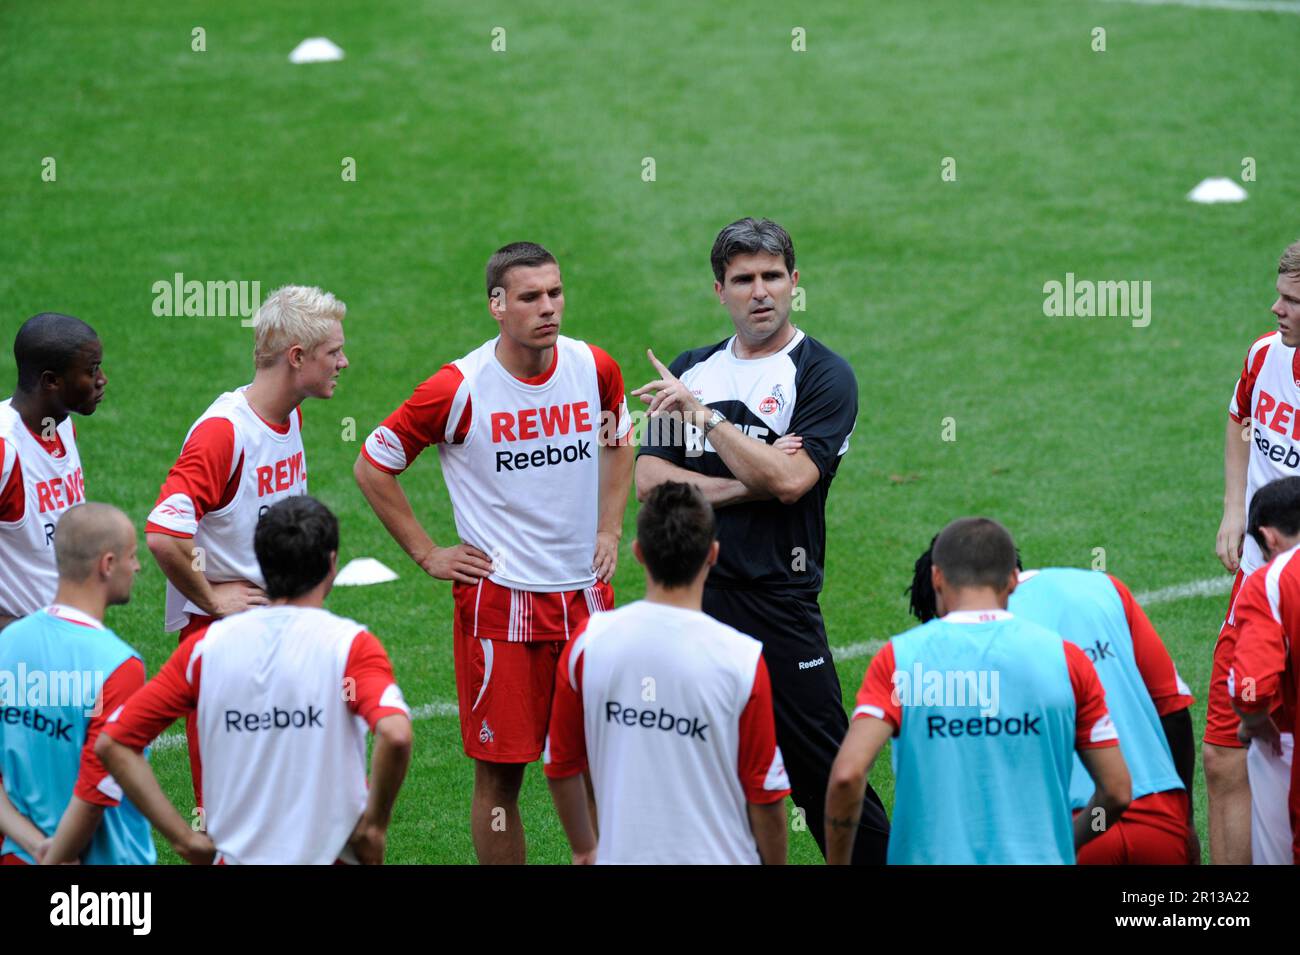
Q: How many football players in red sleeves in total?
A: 10